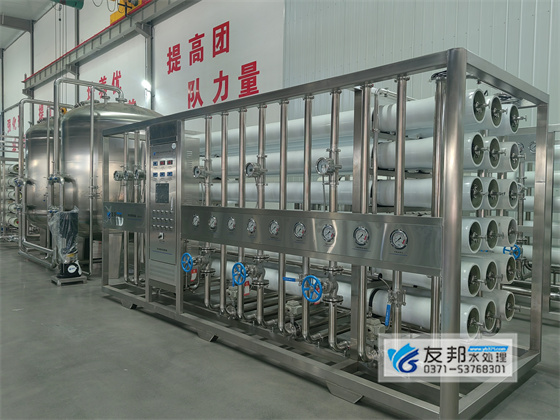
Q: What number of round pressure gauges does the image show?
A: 9